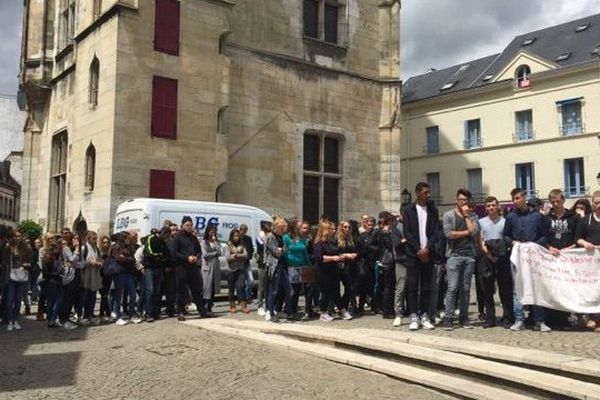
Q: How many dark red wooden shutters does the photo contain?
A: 3